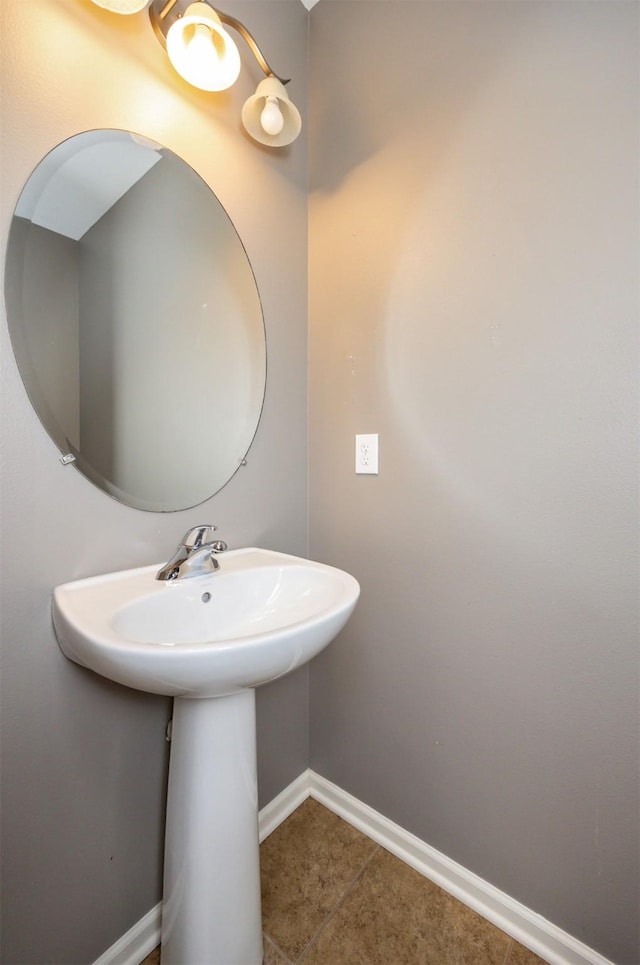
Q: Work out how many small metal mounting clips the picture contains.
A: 2